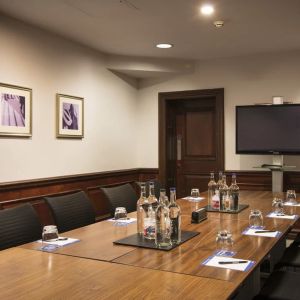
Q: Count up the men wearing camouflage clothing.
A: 0